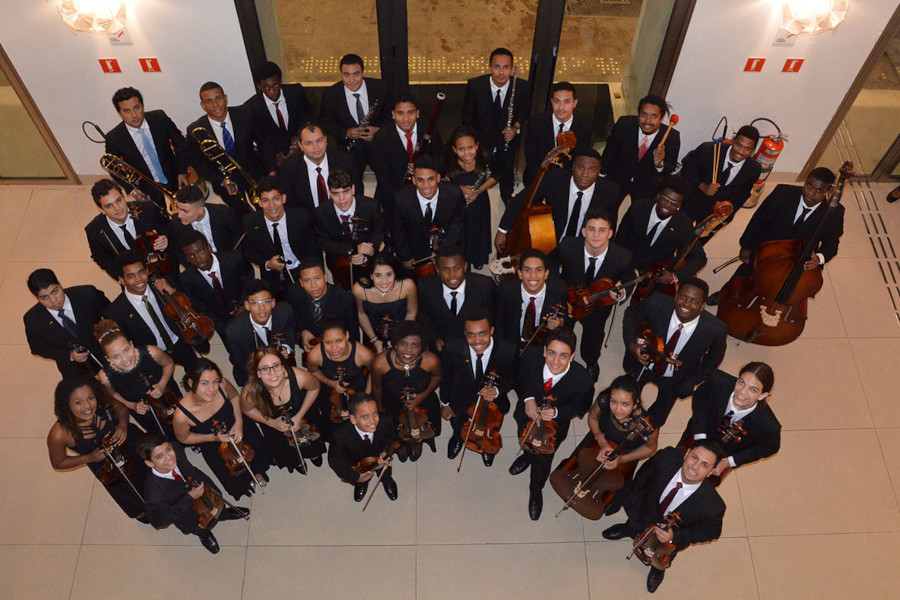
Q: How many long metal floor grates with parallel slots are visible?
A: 1